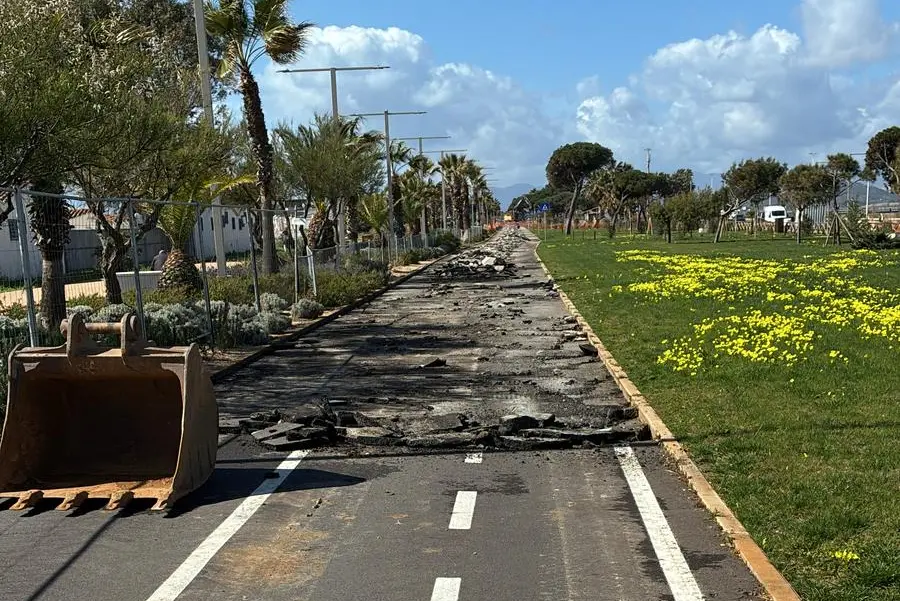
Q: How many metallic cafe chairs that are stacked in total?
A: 0